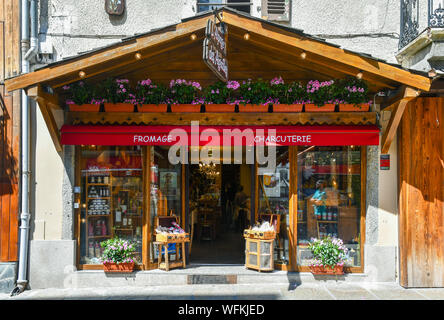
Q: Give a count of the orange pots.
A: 11